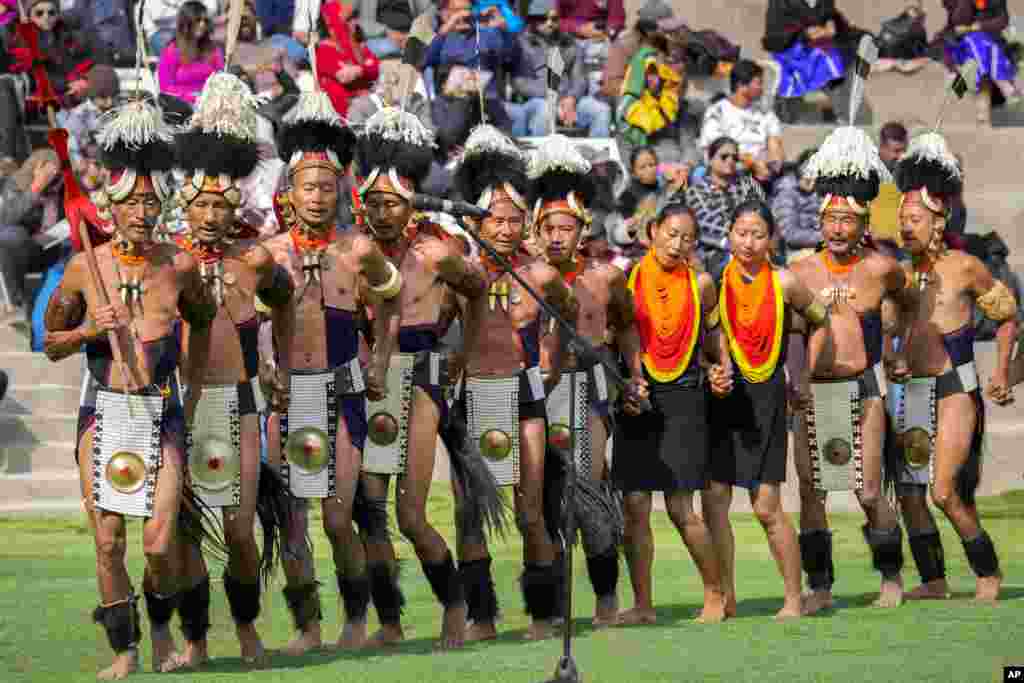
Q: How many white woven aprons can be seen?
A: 8